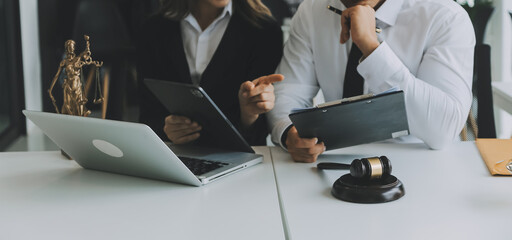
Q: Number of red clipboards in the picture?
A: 0